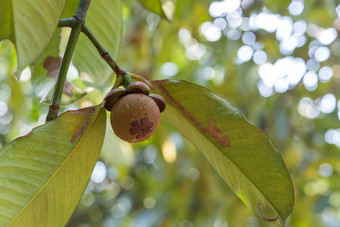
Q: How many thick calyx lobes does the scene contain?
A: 3